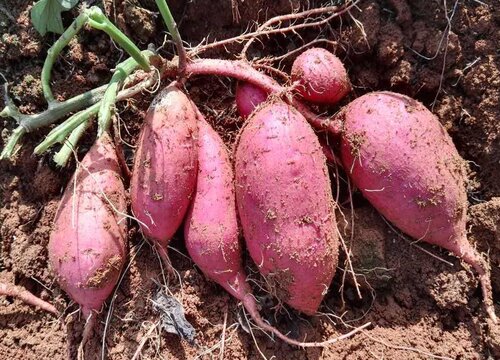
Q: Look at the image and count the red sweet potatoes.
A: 7